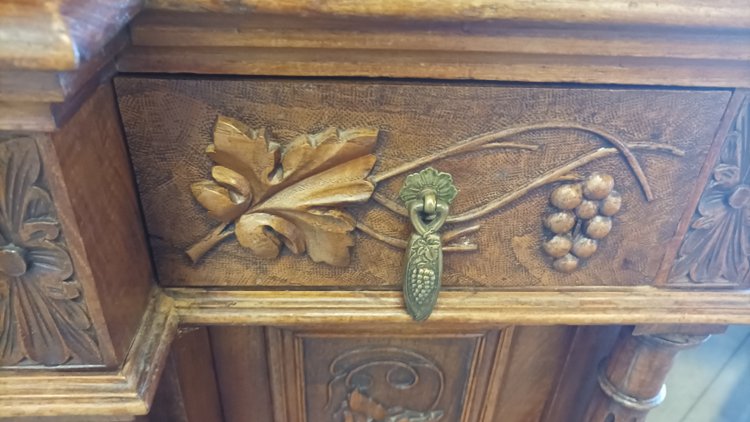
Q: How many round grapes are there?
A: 9